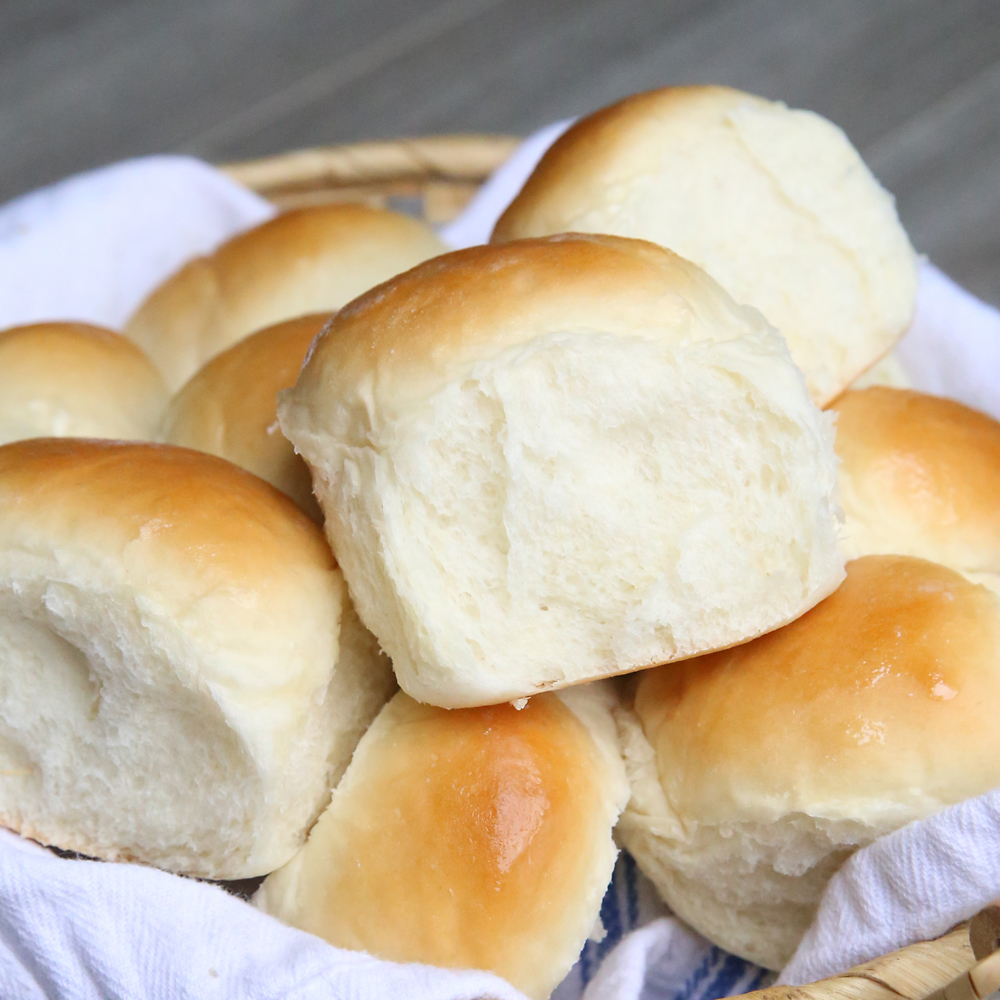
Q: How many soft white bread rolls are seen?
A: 9